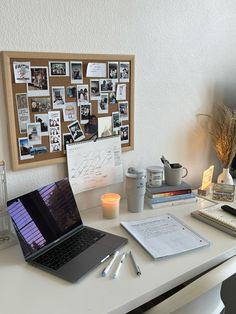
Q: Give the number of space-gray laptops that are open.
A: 1